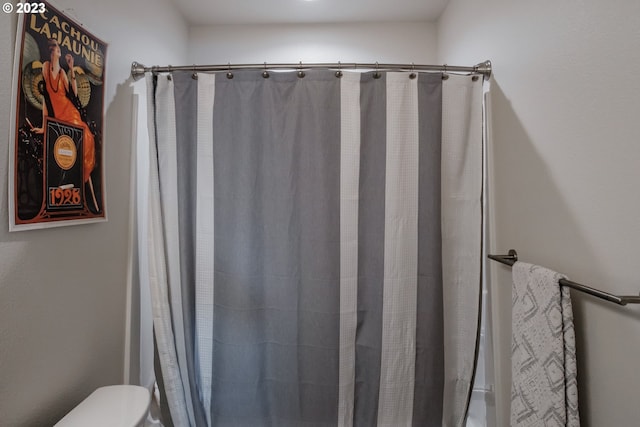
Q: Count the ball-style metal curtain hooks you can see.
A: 10